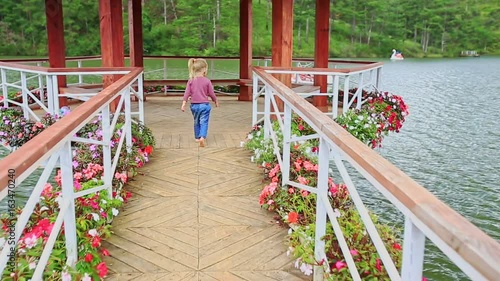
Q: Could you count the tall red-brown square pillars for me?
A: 6